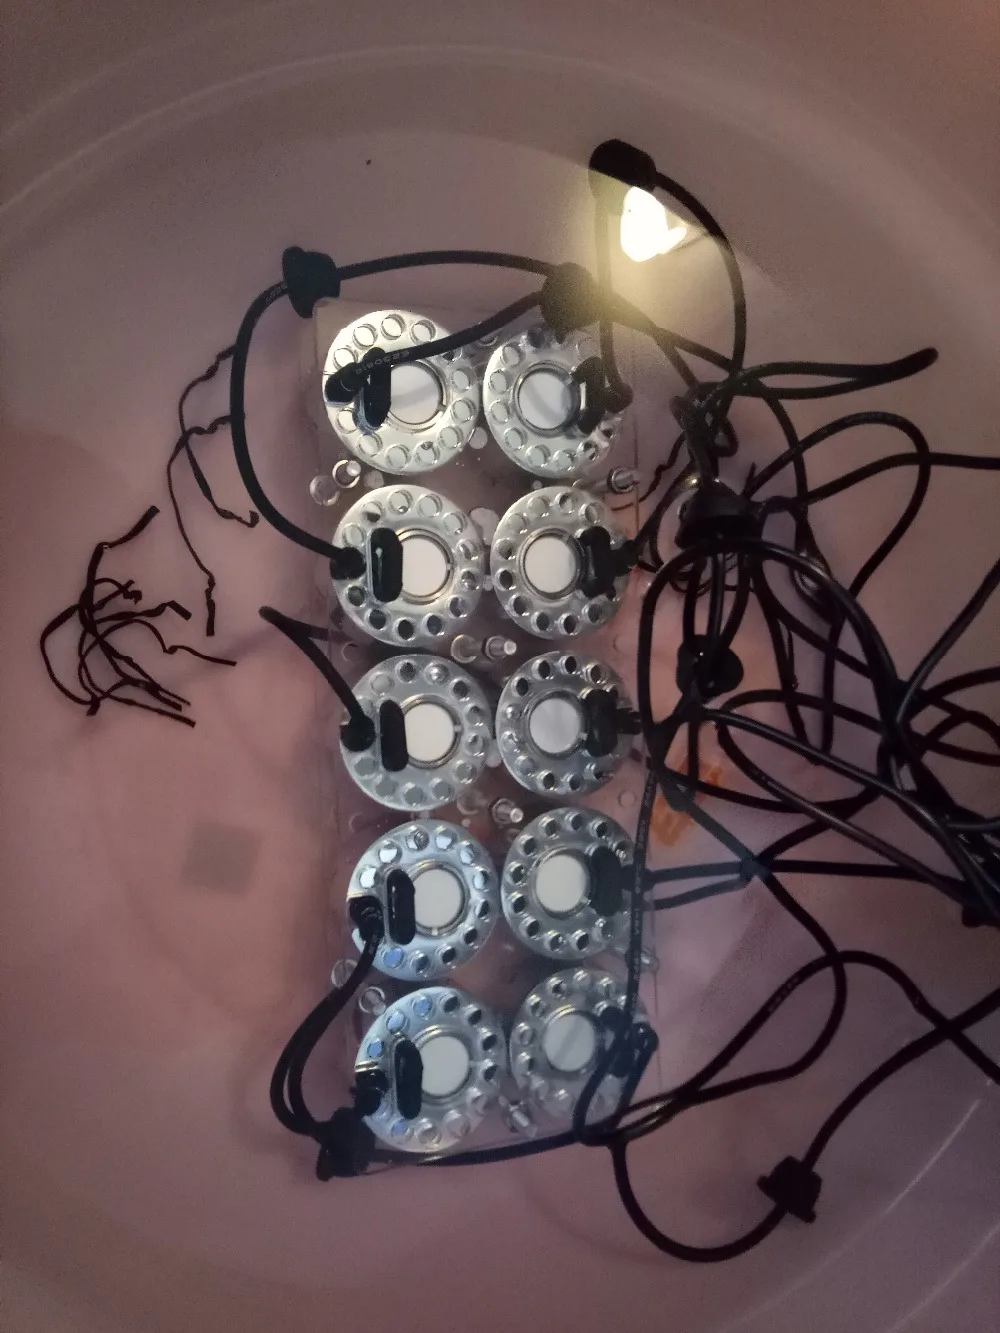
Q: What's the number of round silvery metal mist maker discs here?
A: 10